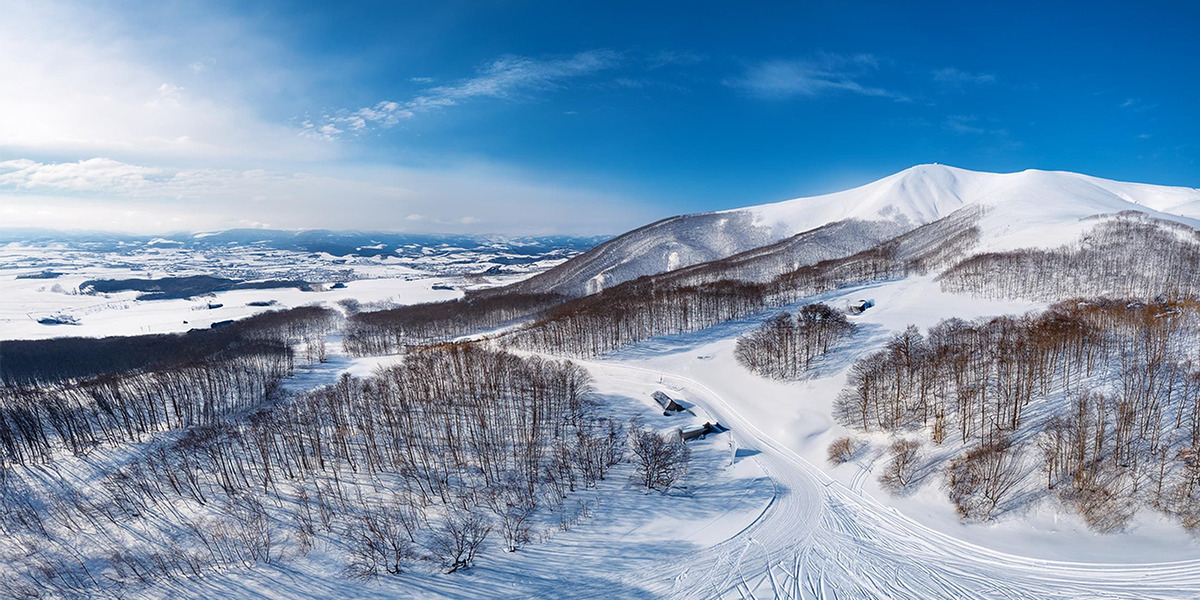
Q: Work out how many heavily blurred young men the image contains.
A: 0